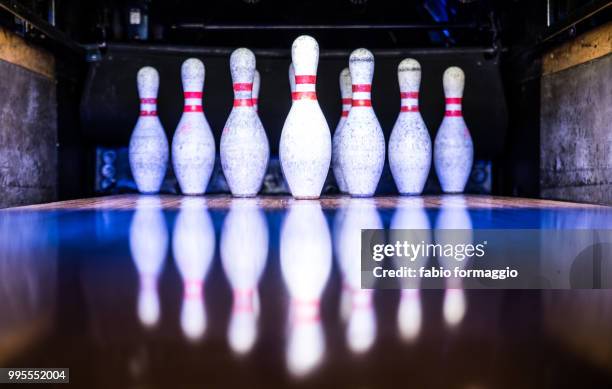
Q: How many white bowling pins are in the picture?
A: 10